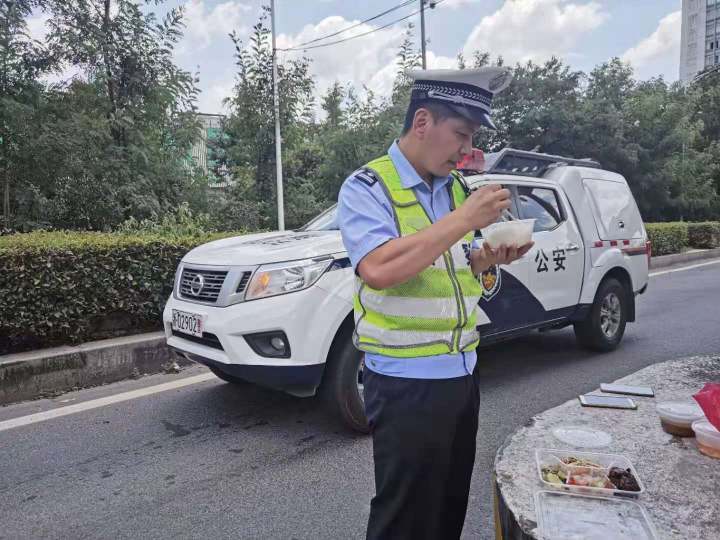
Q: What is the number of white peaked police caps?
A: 1